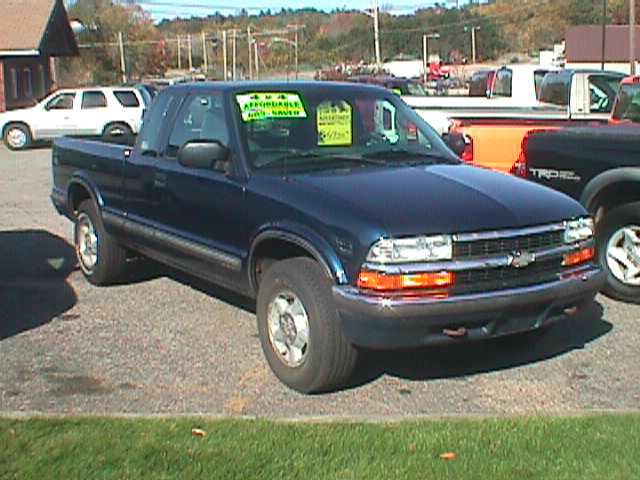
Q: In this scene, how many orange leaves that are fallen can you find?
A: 2